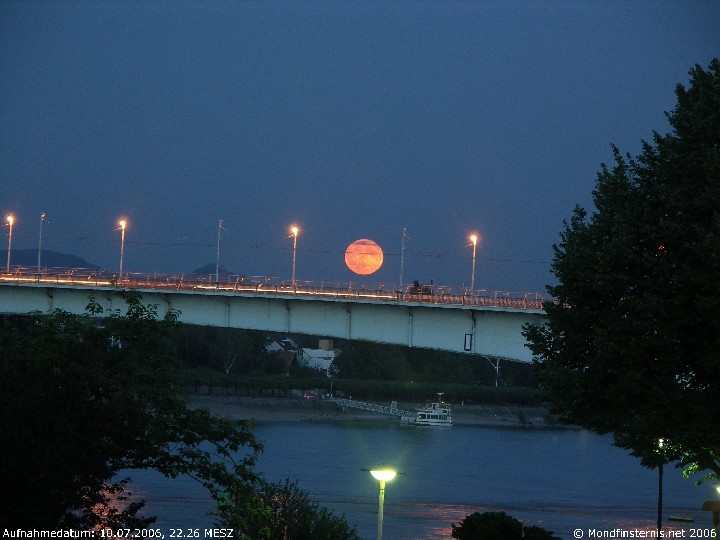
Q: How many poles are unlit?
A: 3